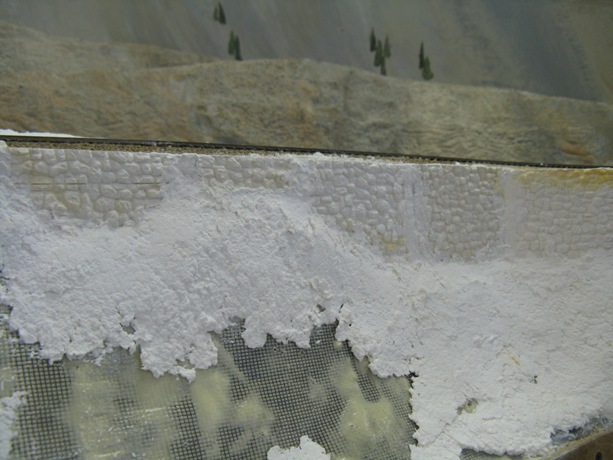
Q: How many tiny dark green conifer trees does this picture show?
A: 10